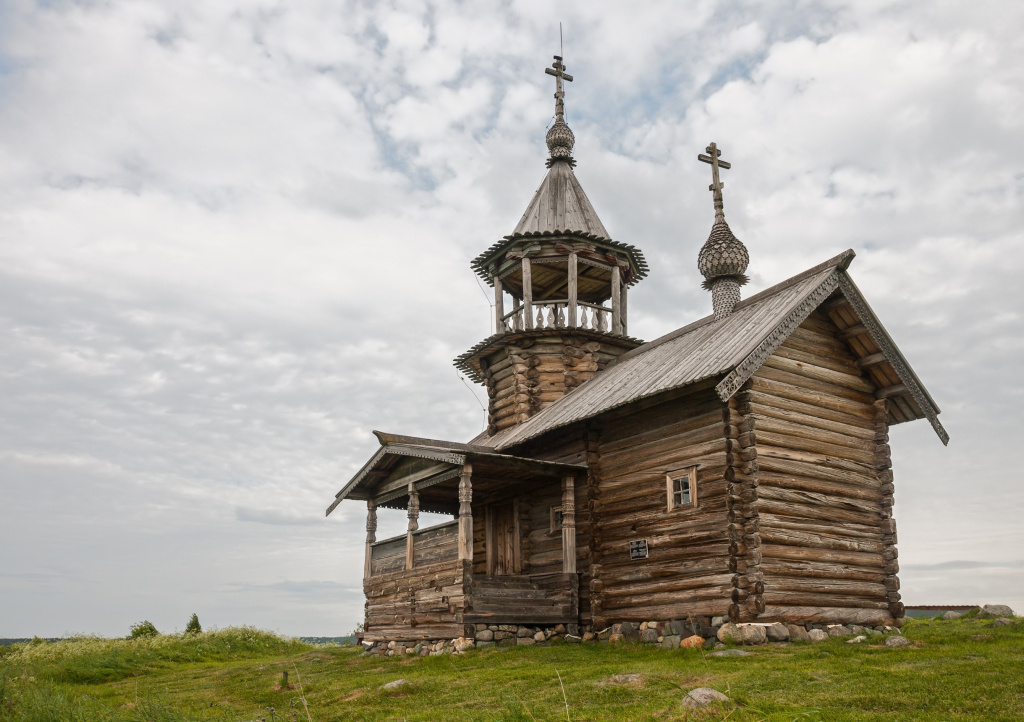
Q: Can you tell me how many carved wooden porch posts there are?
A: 4